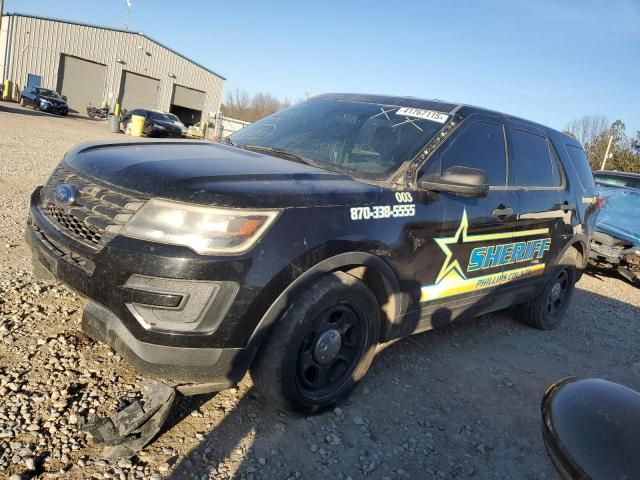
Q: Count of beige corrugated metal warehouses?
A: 1